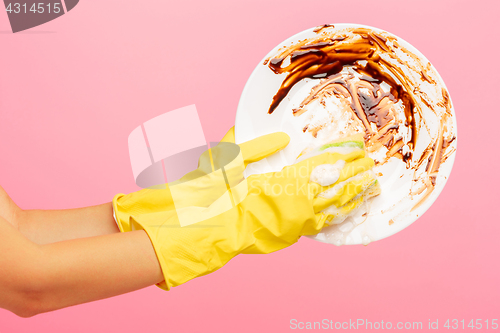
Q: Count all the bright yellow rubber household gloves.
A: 2